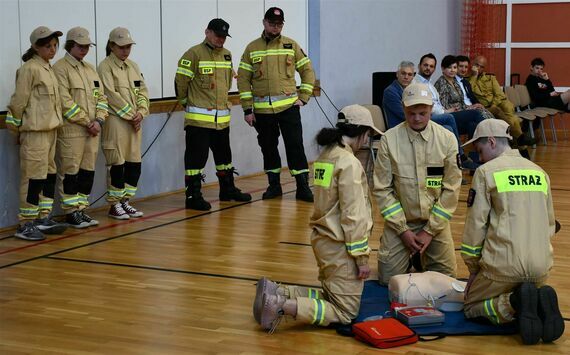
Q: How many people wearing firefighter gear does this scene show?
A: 8